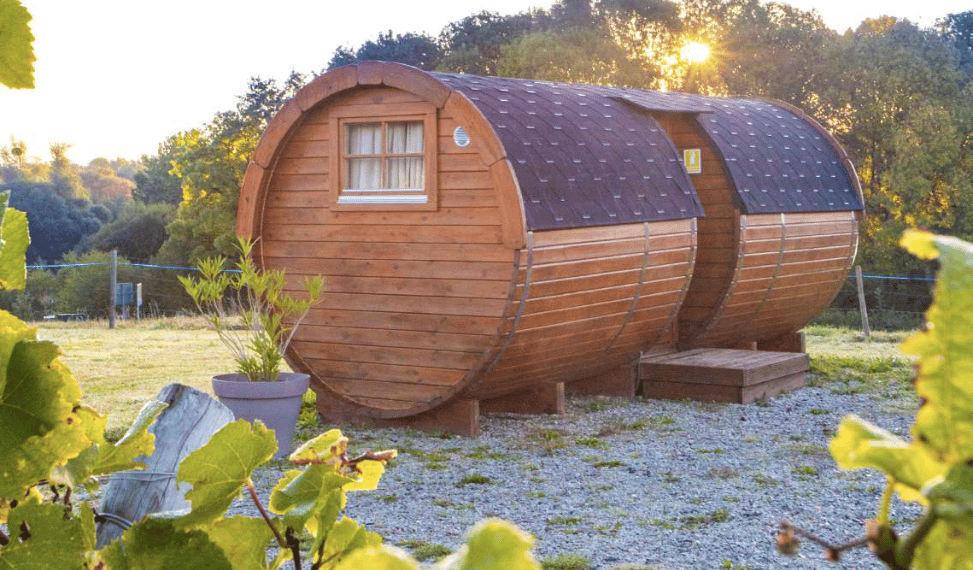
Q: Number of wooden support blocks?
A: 5